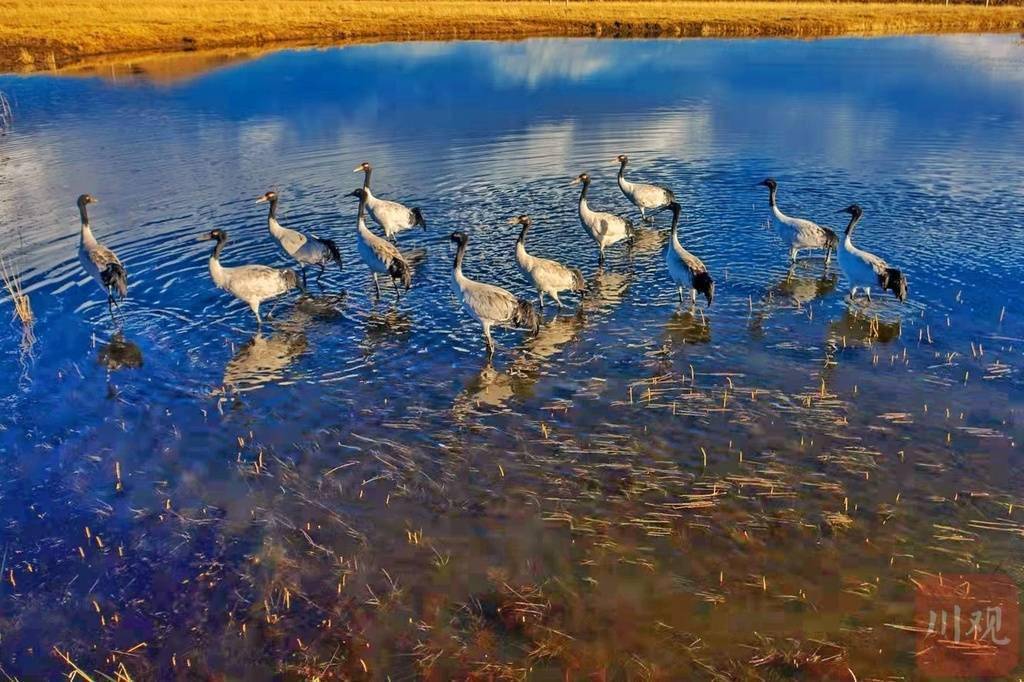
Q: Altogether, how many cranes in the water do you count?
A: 12